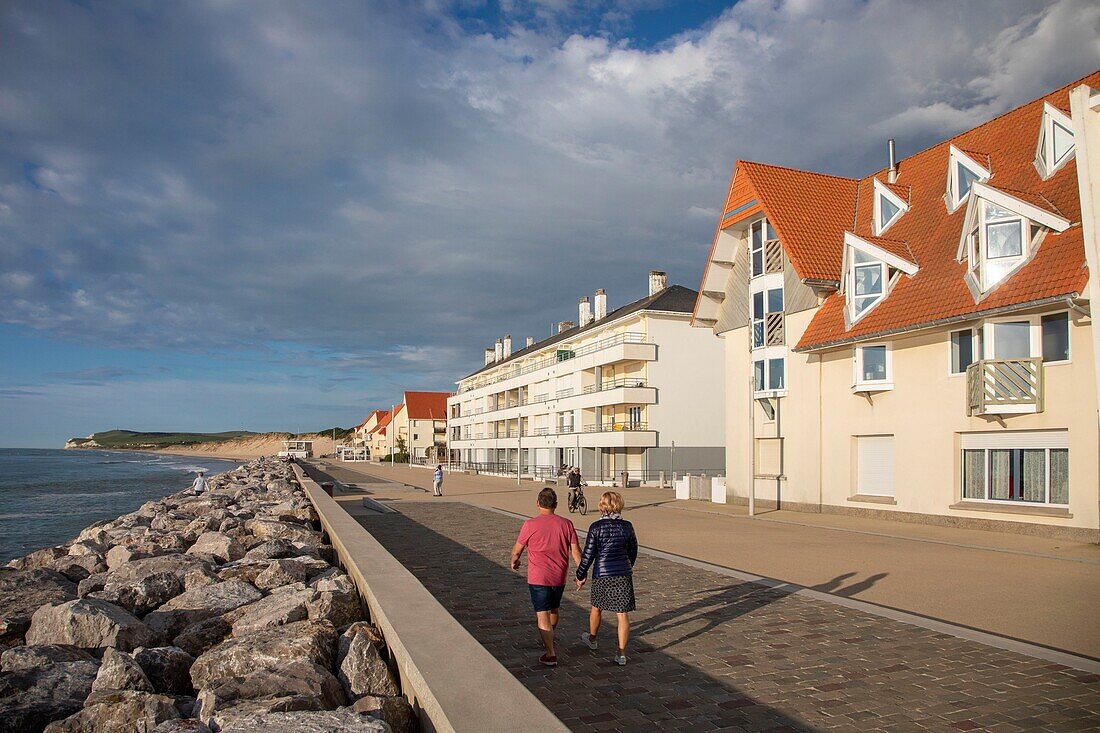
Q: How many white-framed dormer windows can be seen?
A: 5